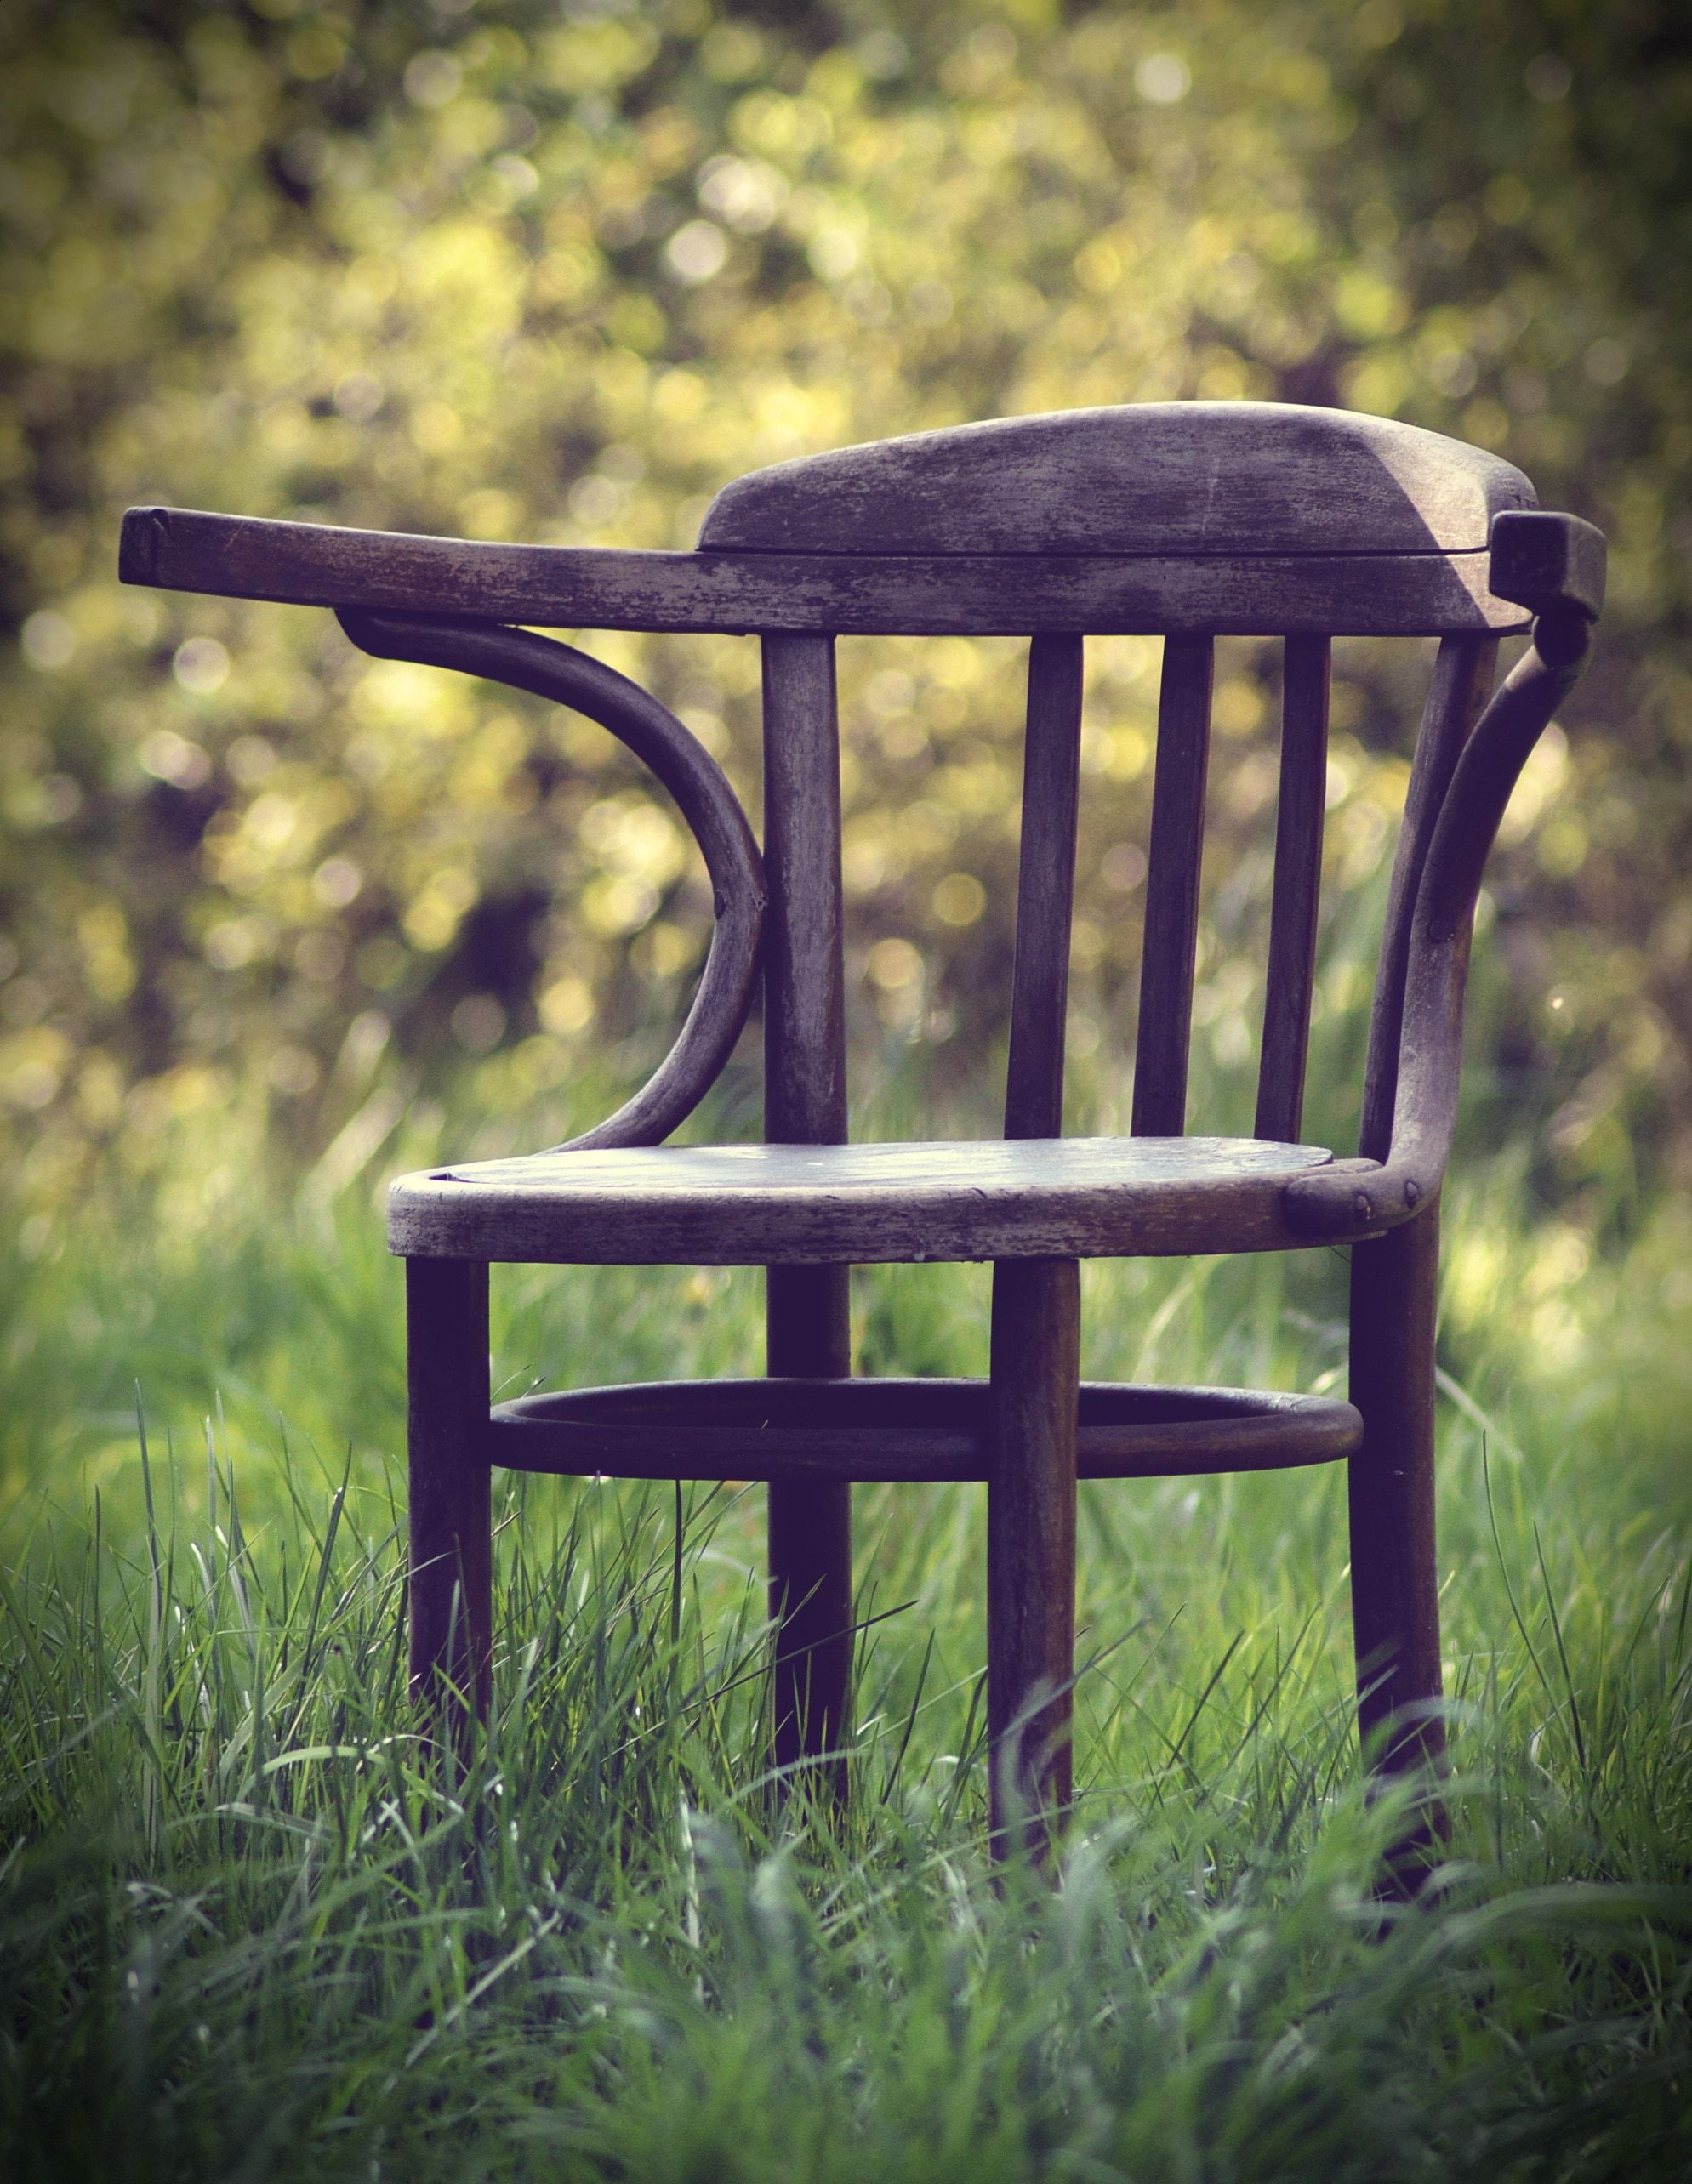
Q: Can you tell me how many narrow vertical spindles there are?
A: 3